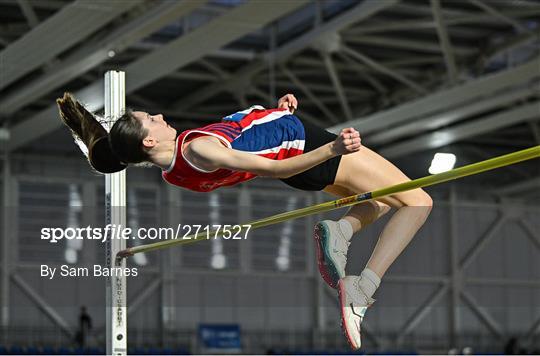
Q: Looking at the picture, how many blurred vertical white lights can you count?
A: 4